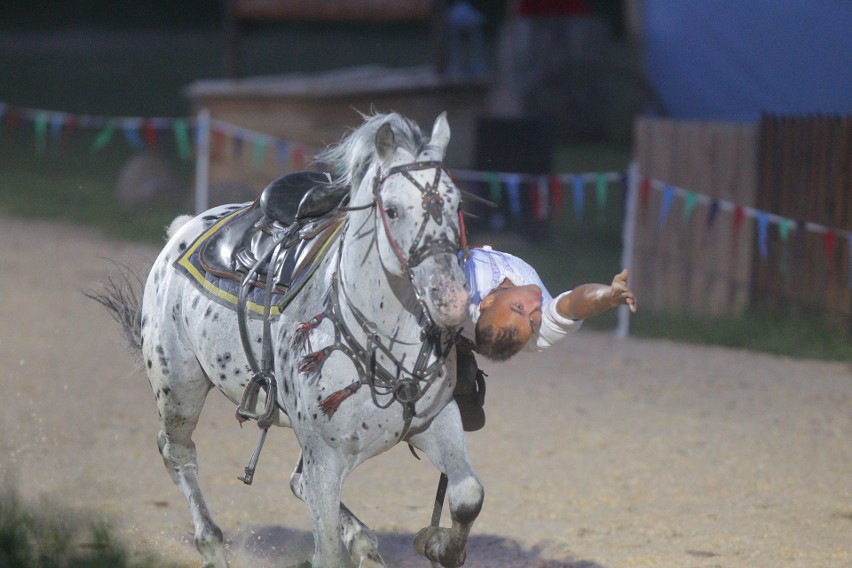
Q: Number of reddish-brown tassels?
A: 3